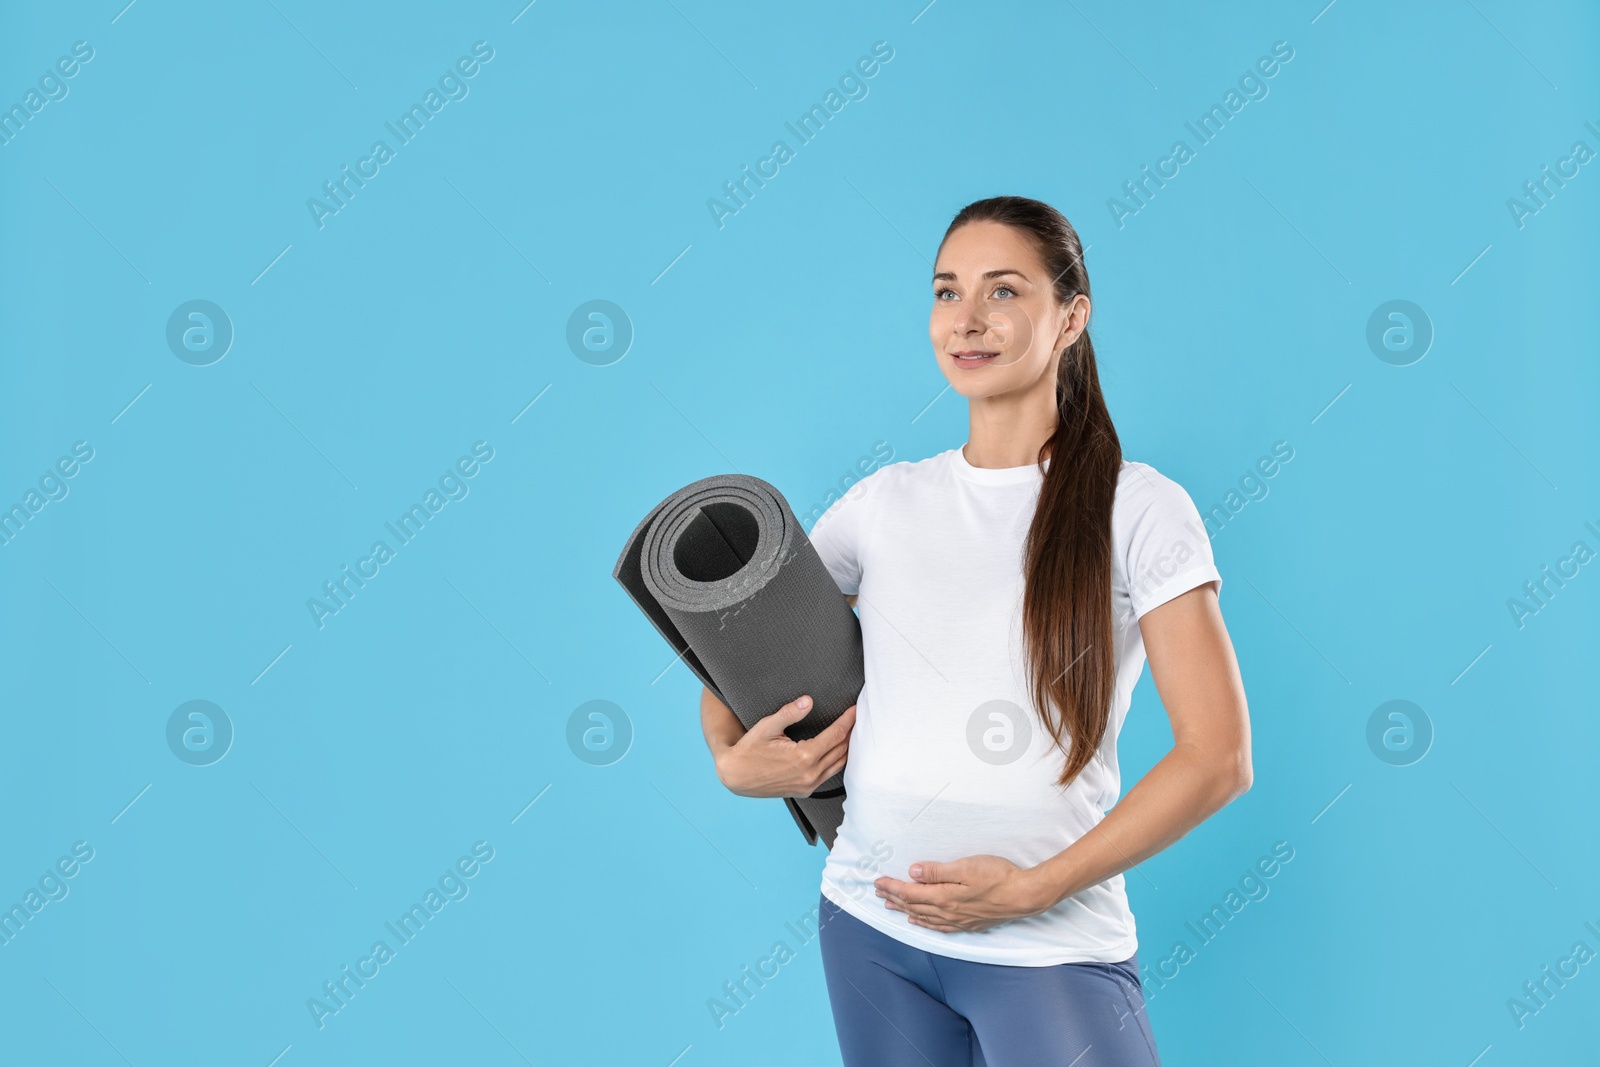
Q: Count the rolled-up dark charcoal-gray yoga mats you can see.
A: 1